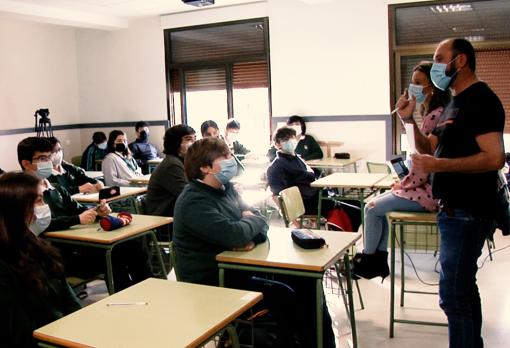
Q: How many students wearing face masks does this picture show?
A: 12